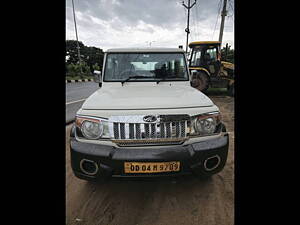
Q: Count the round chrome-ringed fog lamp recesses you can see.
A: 2